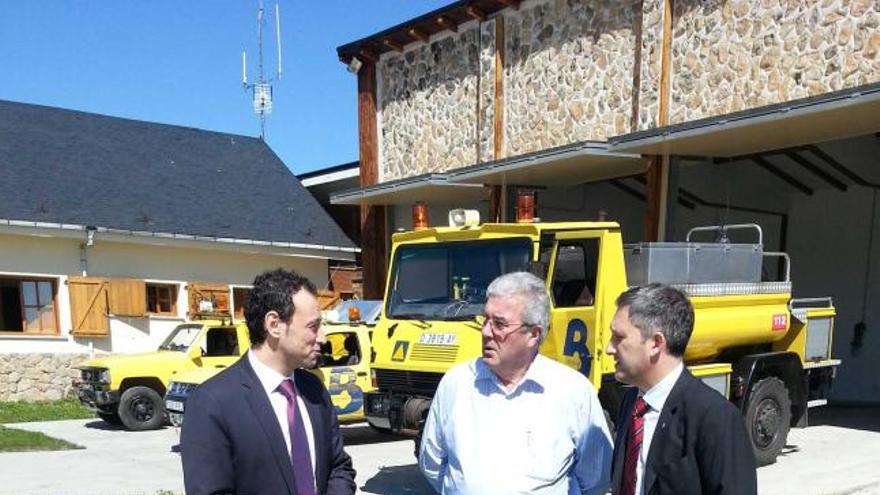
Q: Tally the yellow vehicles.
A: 3